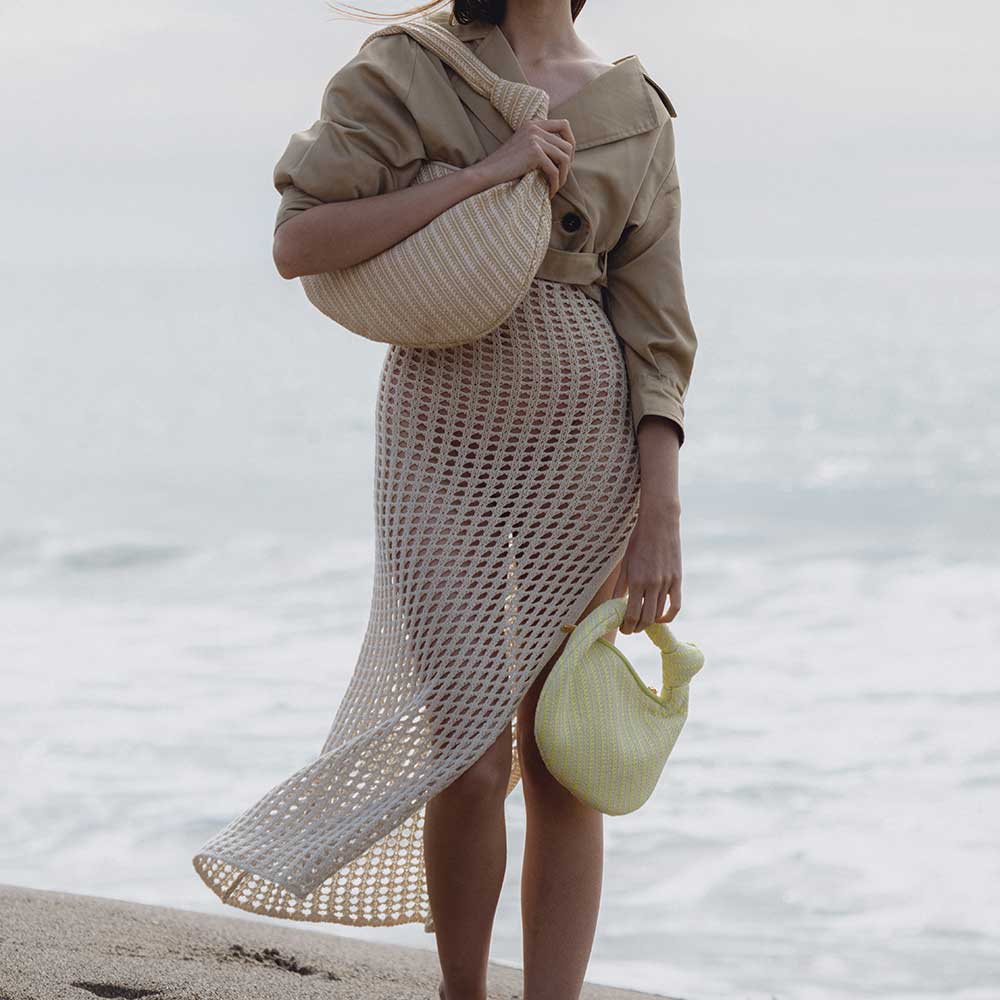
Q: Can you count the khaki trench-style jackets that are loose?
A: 1